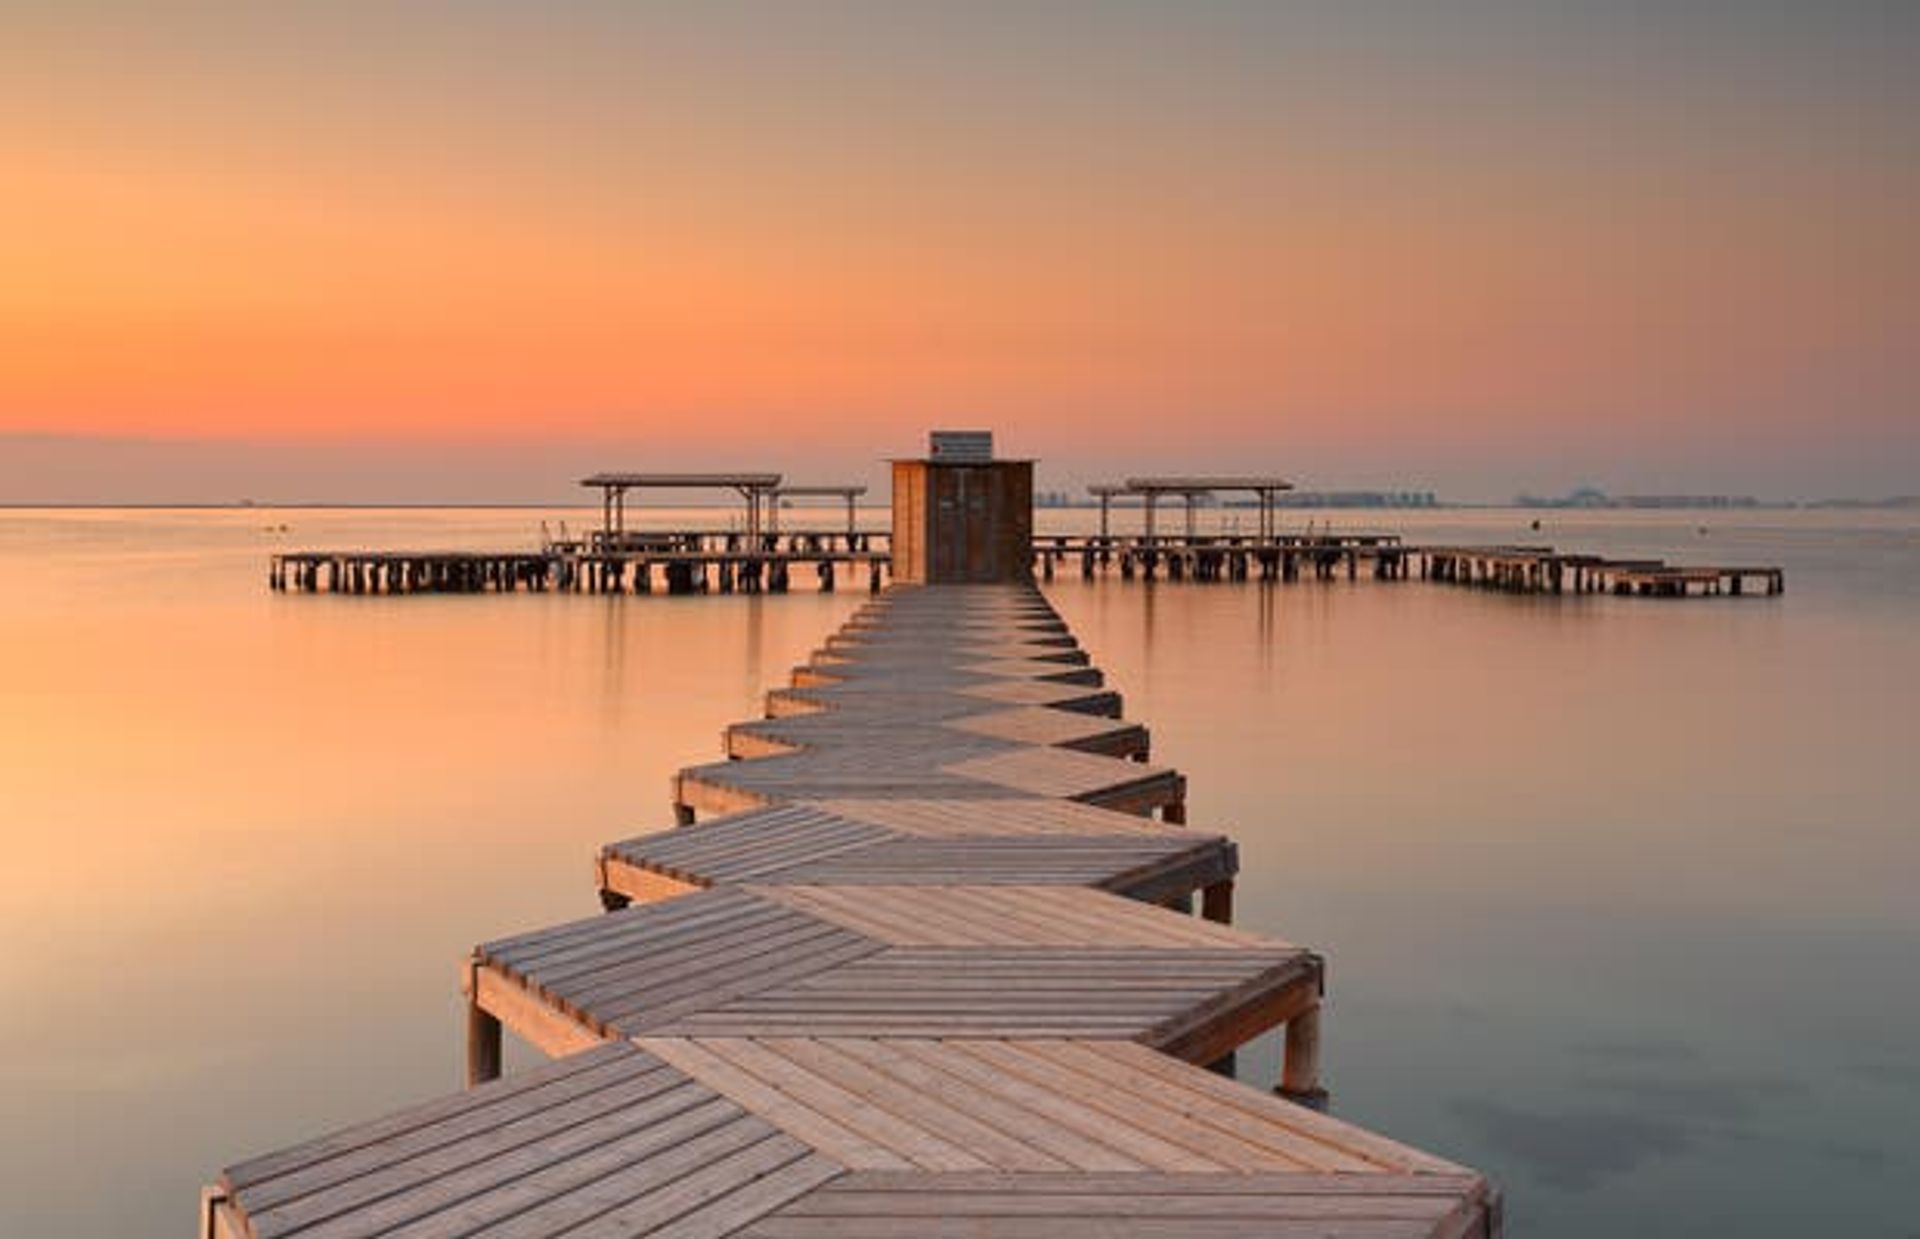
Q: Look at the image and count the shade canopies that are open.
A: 4